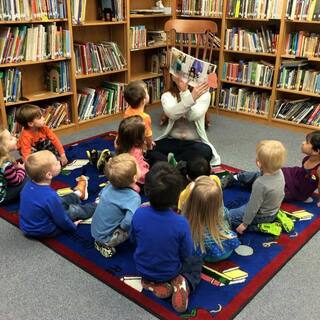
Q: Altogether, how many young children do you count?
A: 11